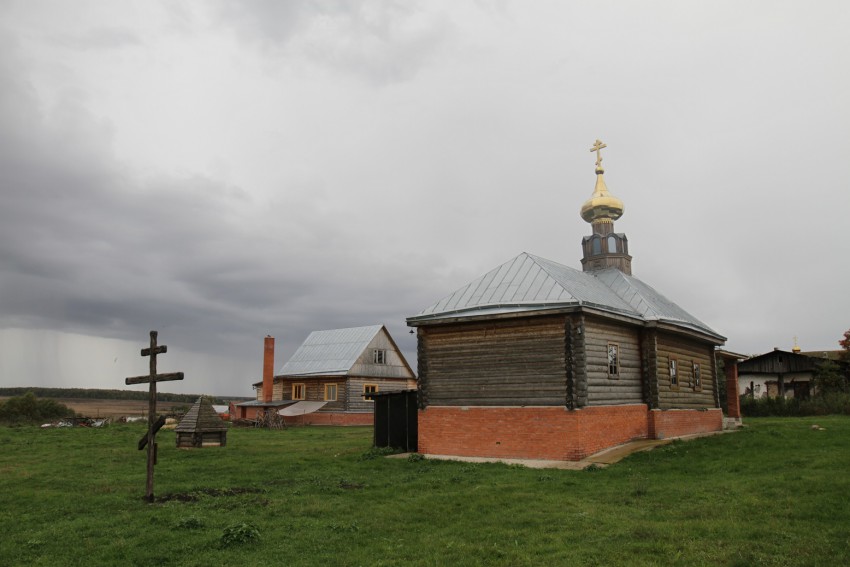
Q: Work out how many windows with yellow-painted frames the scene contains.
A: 3